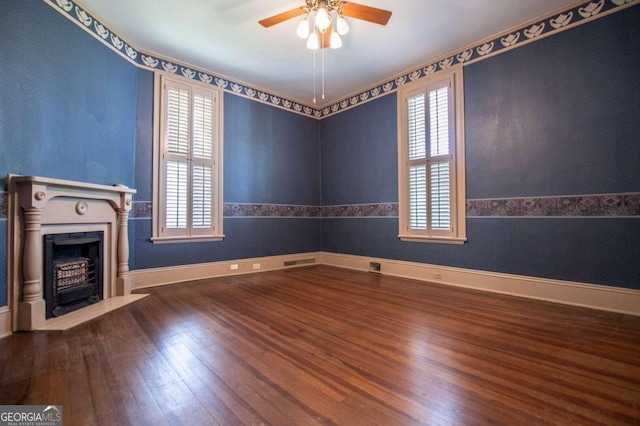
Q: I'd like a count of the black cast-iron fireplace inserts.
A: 1